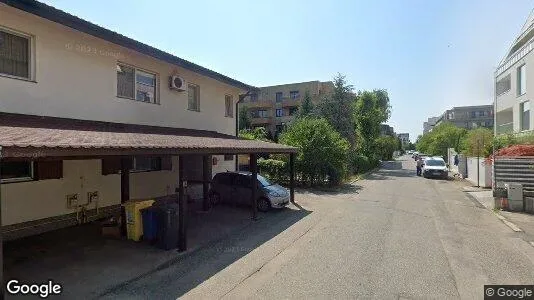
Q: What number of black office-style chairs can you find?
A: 0